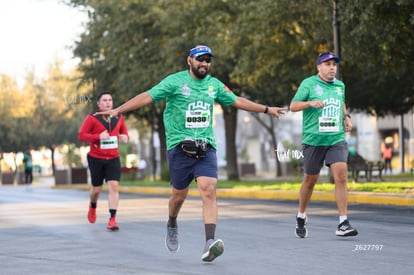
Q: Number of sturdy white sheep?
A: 0